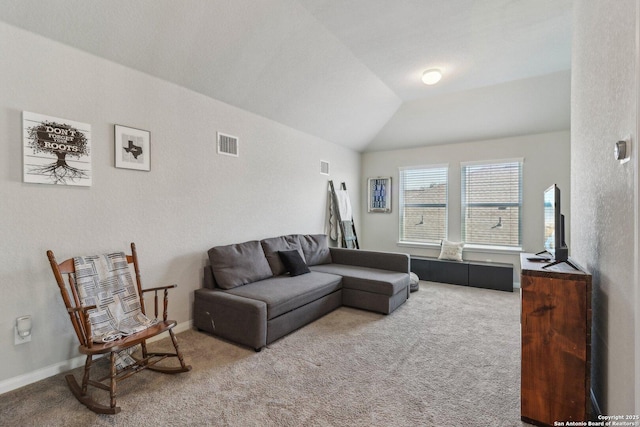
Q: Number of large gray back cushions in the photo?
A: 3